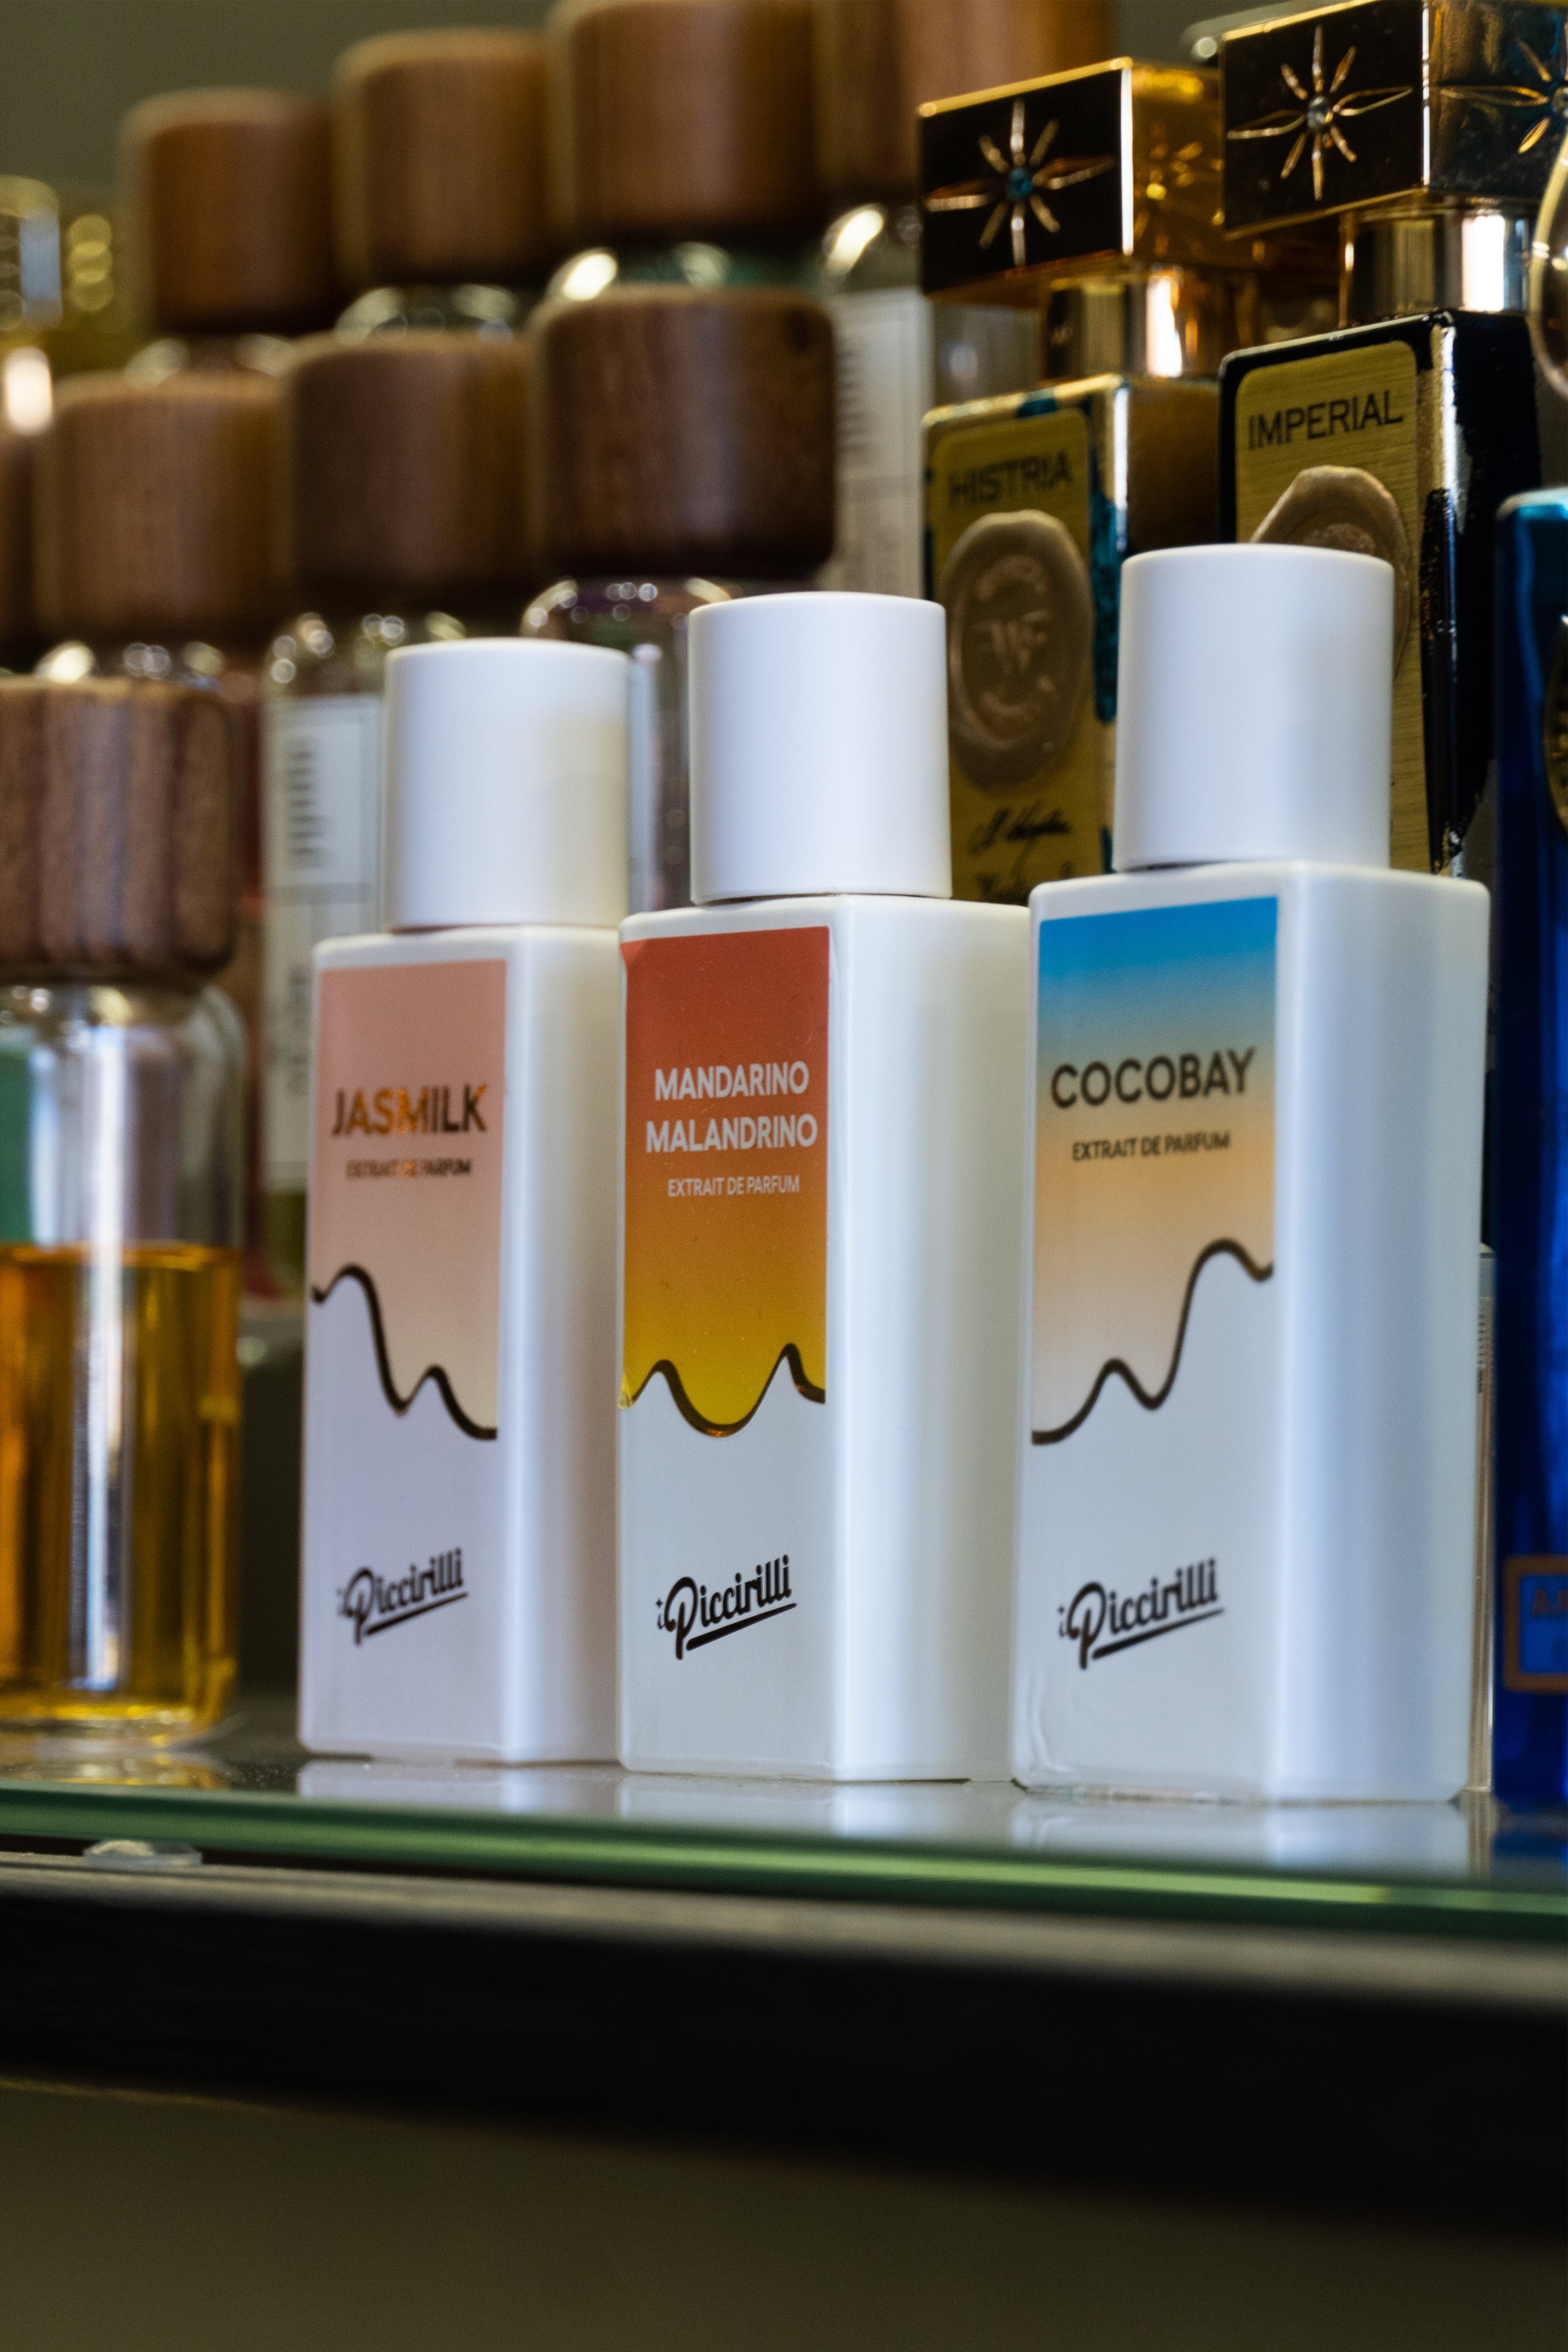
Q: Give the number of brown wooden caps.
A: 9